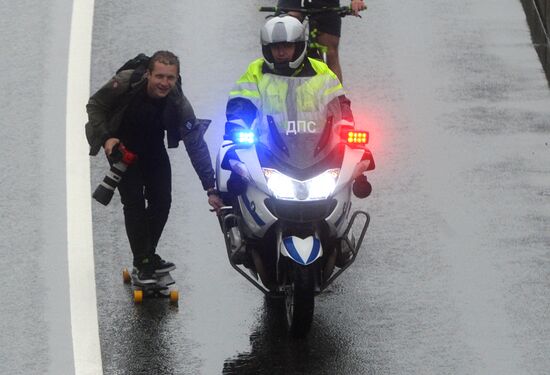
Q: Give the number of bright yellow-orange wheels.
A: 3